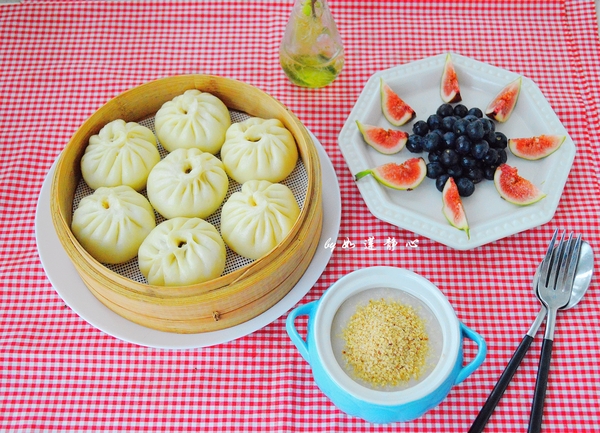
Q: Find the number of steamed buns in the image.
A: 7